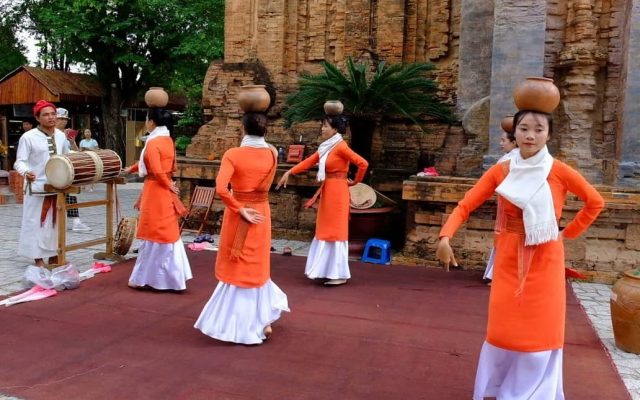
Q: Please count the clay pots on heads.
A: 5